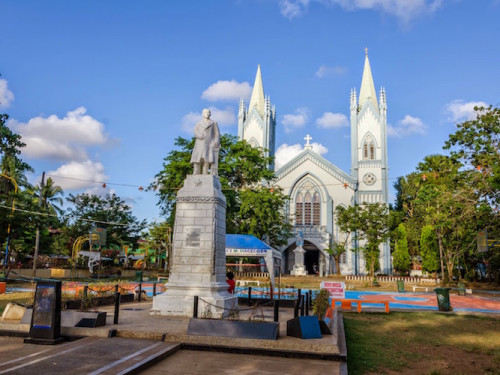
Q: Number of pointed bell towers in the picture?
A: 2